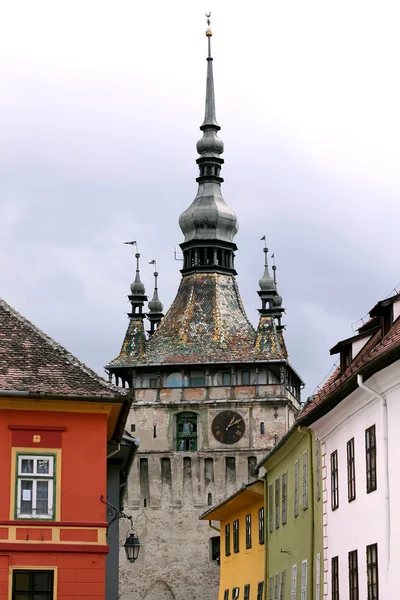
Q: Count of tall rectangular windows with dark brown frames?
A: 6